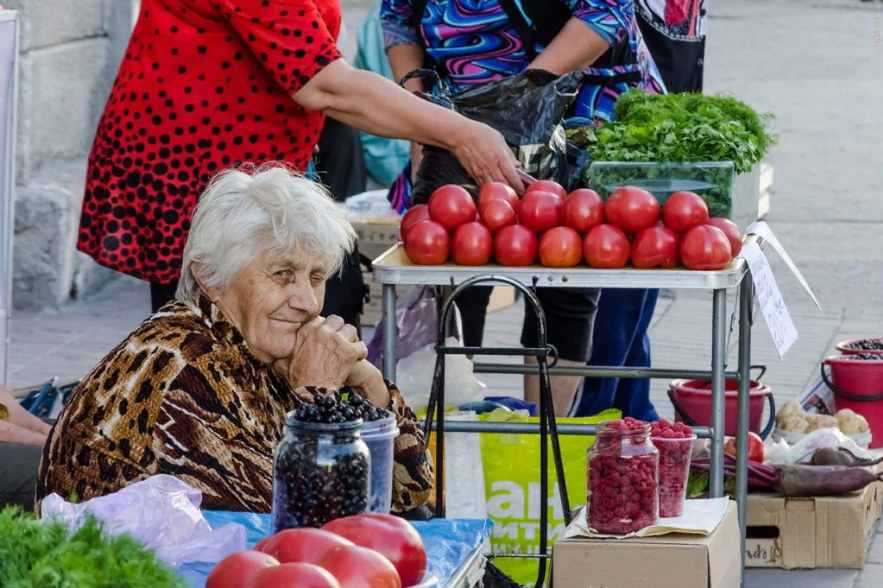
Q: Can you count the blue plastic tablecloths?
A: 1